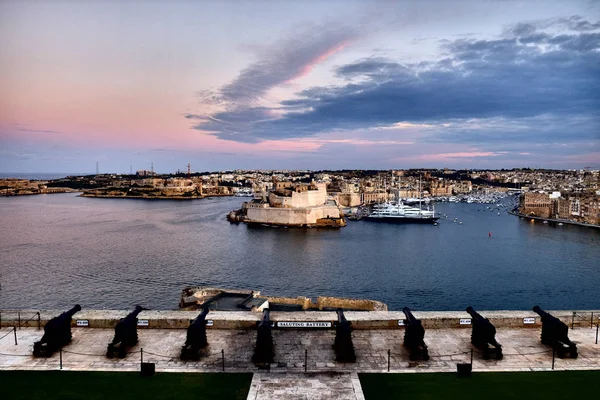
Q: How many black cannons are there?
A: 8